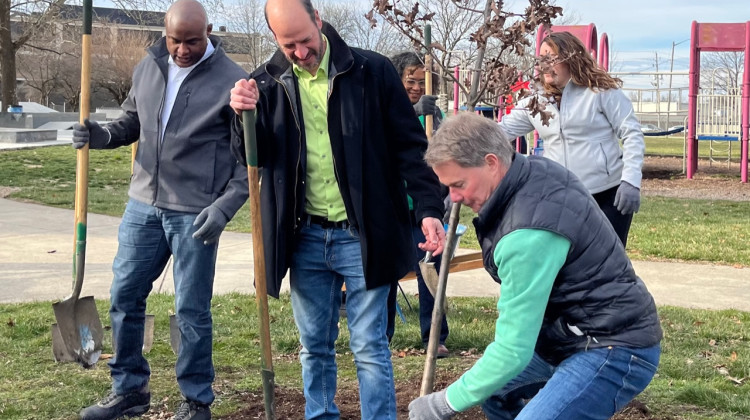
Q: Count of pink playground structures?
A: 2